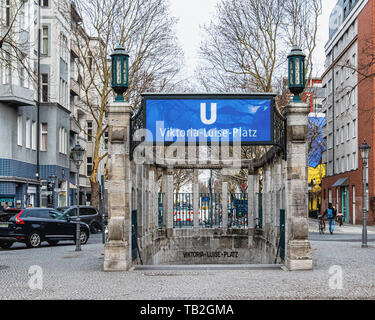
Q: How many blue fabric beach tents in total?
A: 0